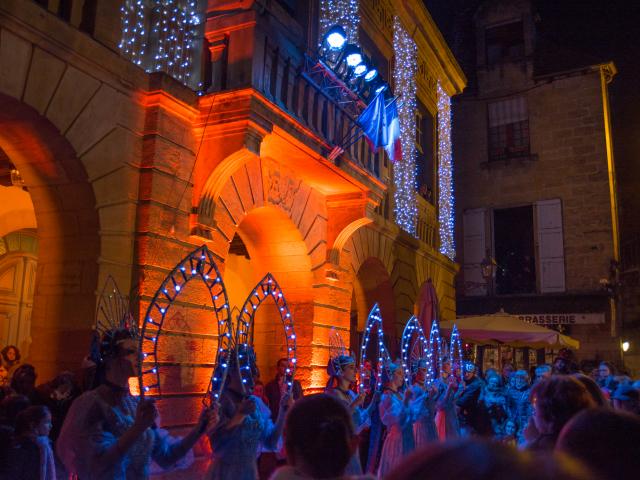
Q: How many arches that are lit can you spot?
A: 6